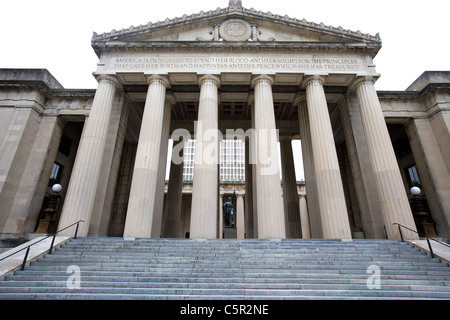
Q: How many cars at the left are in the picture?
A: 0